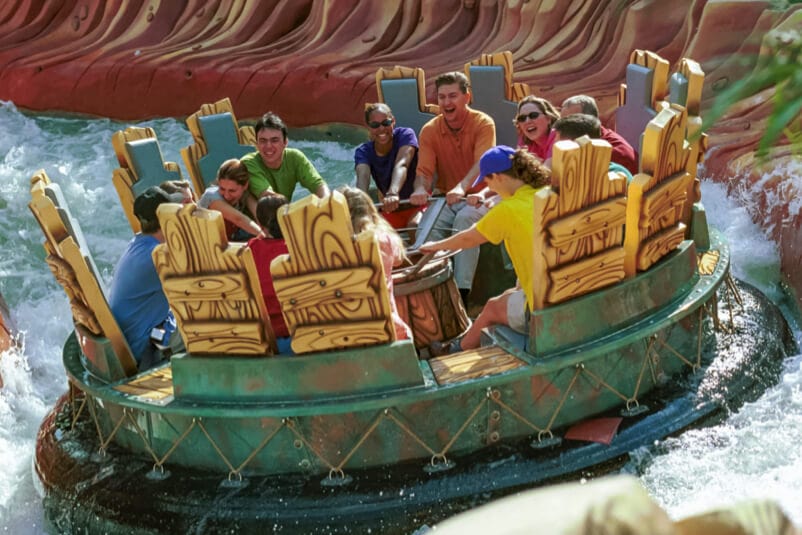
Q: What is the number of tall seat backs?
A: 12